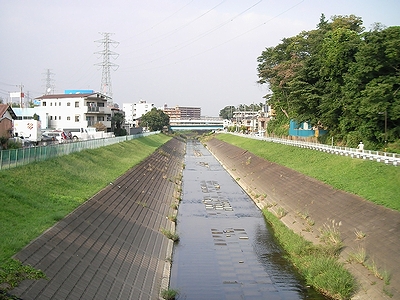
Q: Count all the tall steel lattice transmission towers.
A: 2